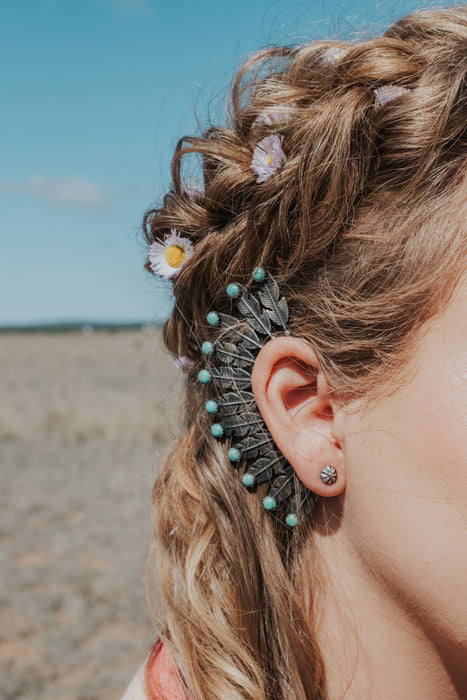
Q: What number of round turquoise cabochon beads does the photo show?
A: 11